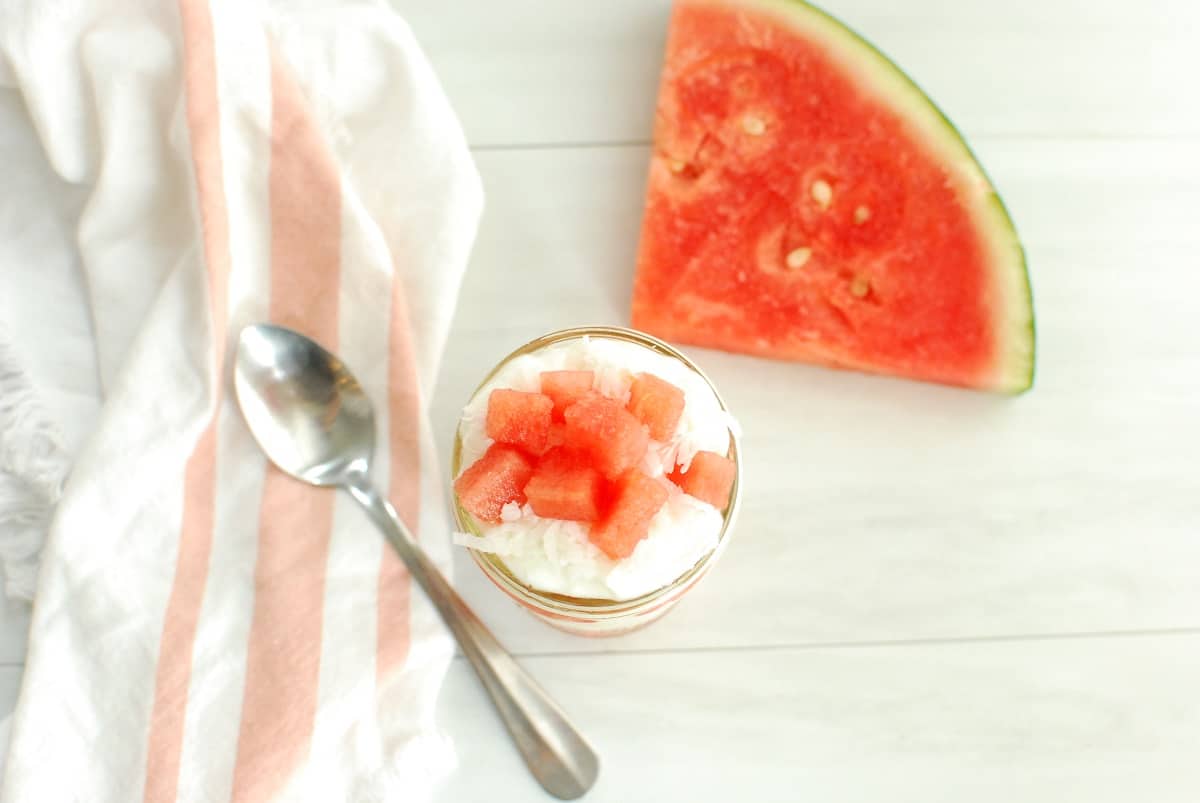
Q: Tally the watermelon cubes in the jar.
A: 8